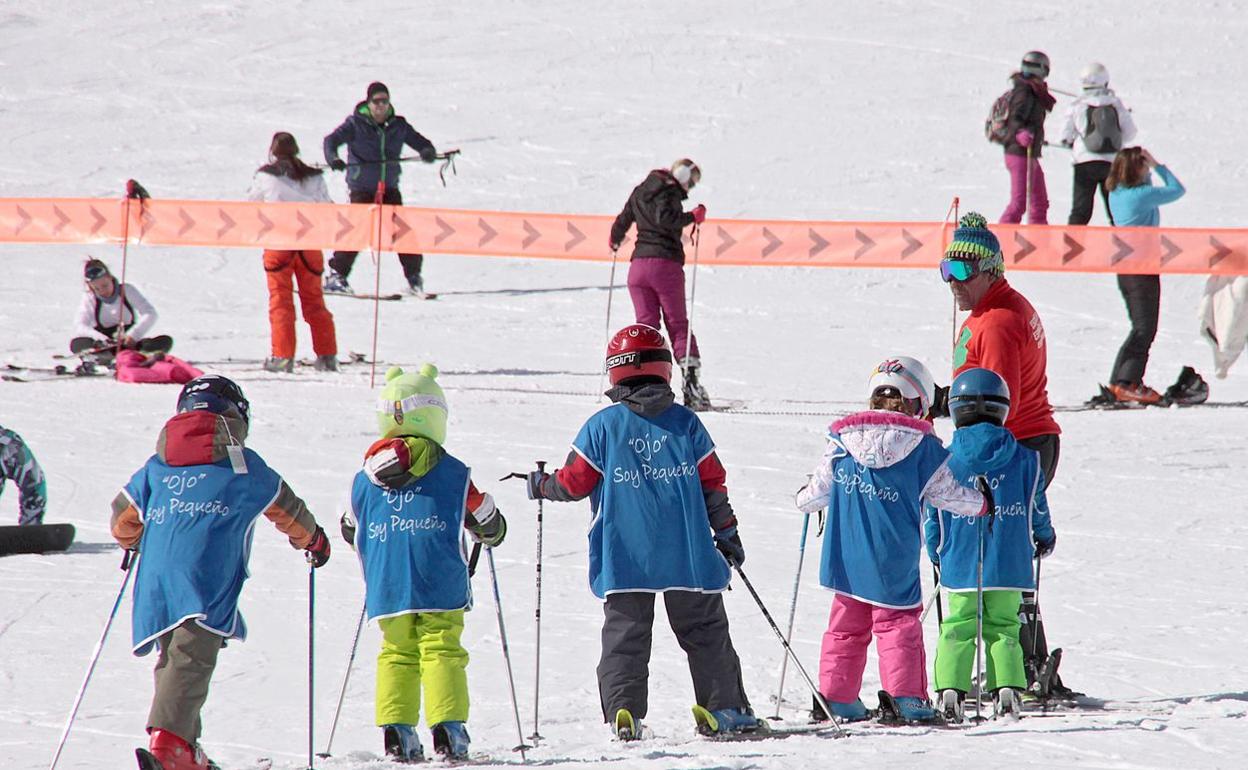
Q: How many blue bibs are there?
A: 5